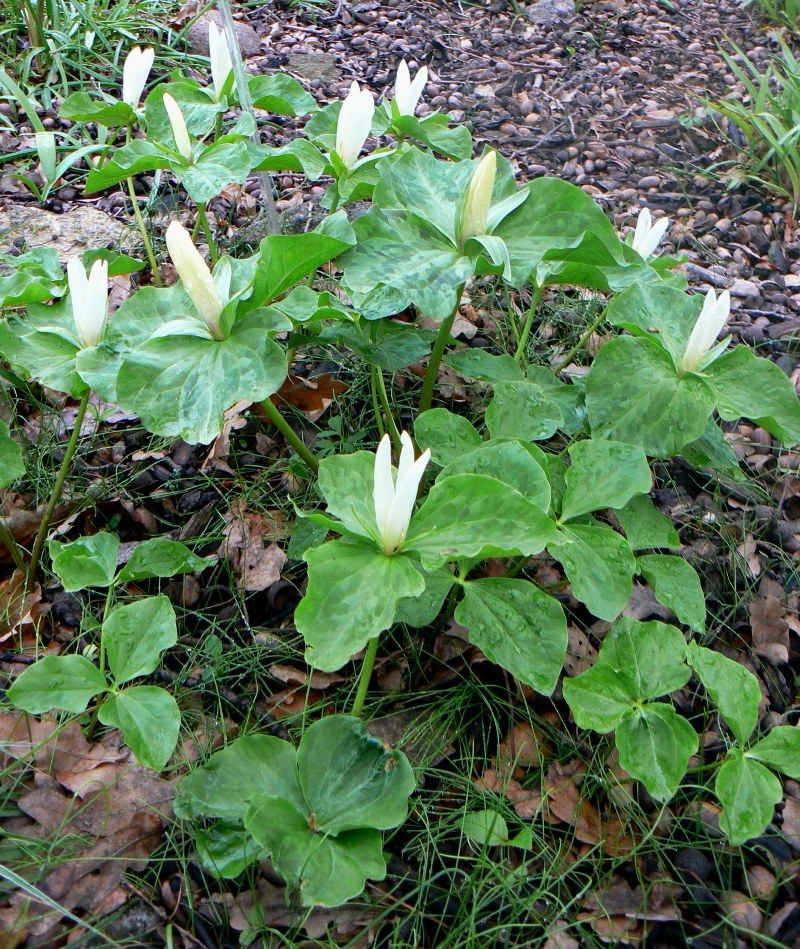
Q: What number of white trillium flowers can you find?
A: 11